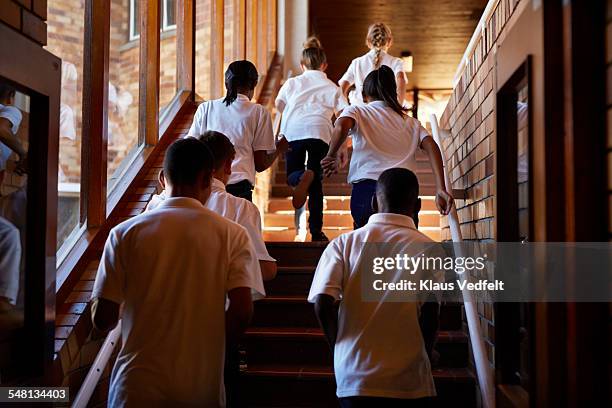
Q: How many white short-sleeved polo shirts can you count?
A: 7